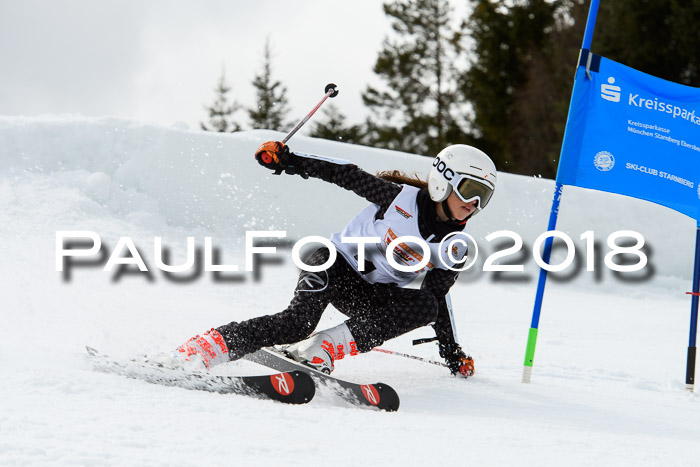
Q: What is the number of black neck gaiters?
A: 1